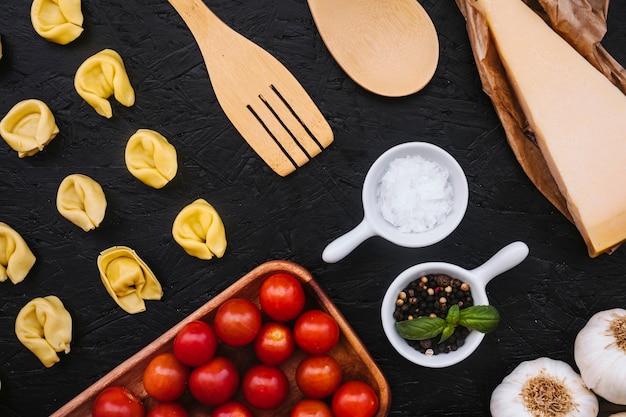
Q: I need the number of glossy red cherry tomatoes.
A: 14